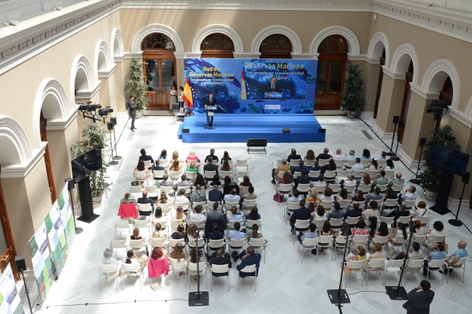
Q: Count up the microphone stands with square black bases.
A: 3